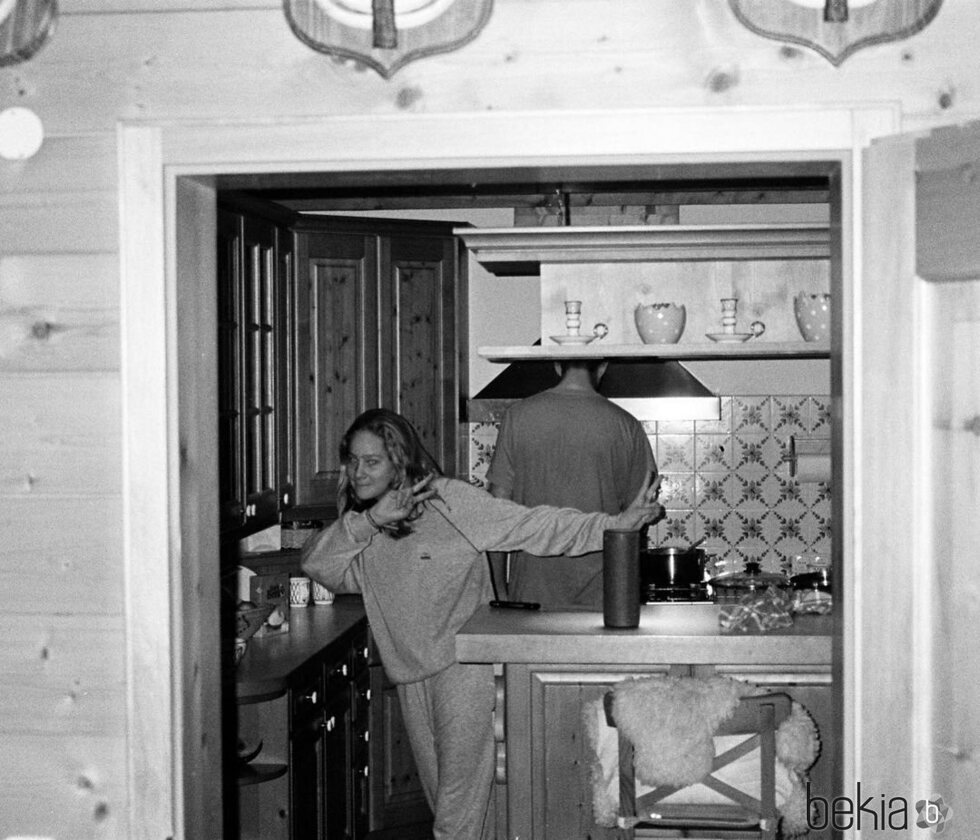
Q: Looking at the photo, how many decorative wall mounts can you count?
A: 3